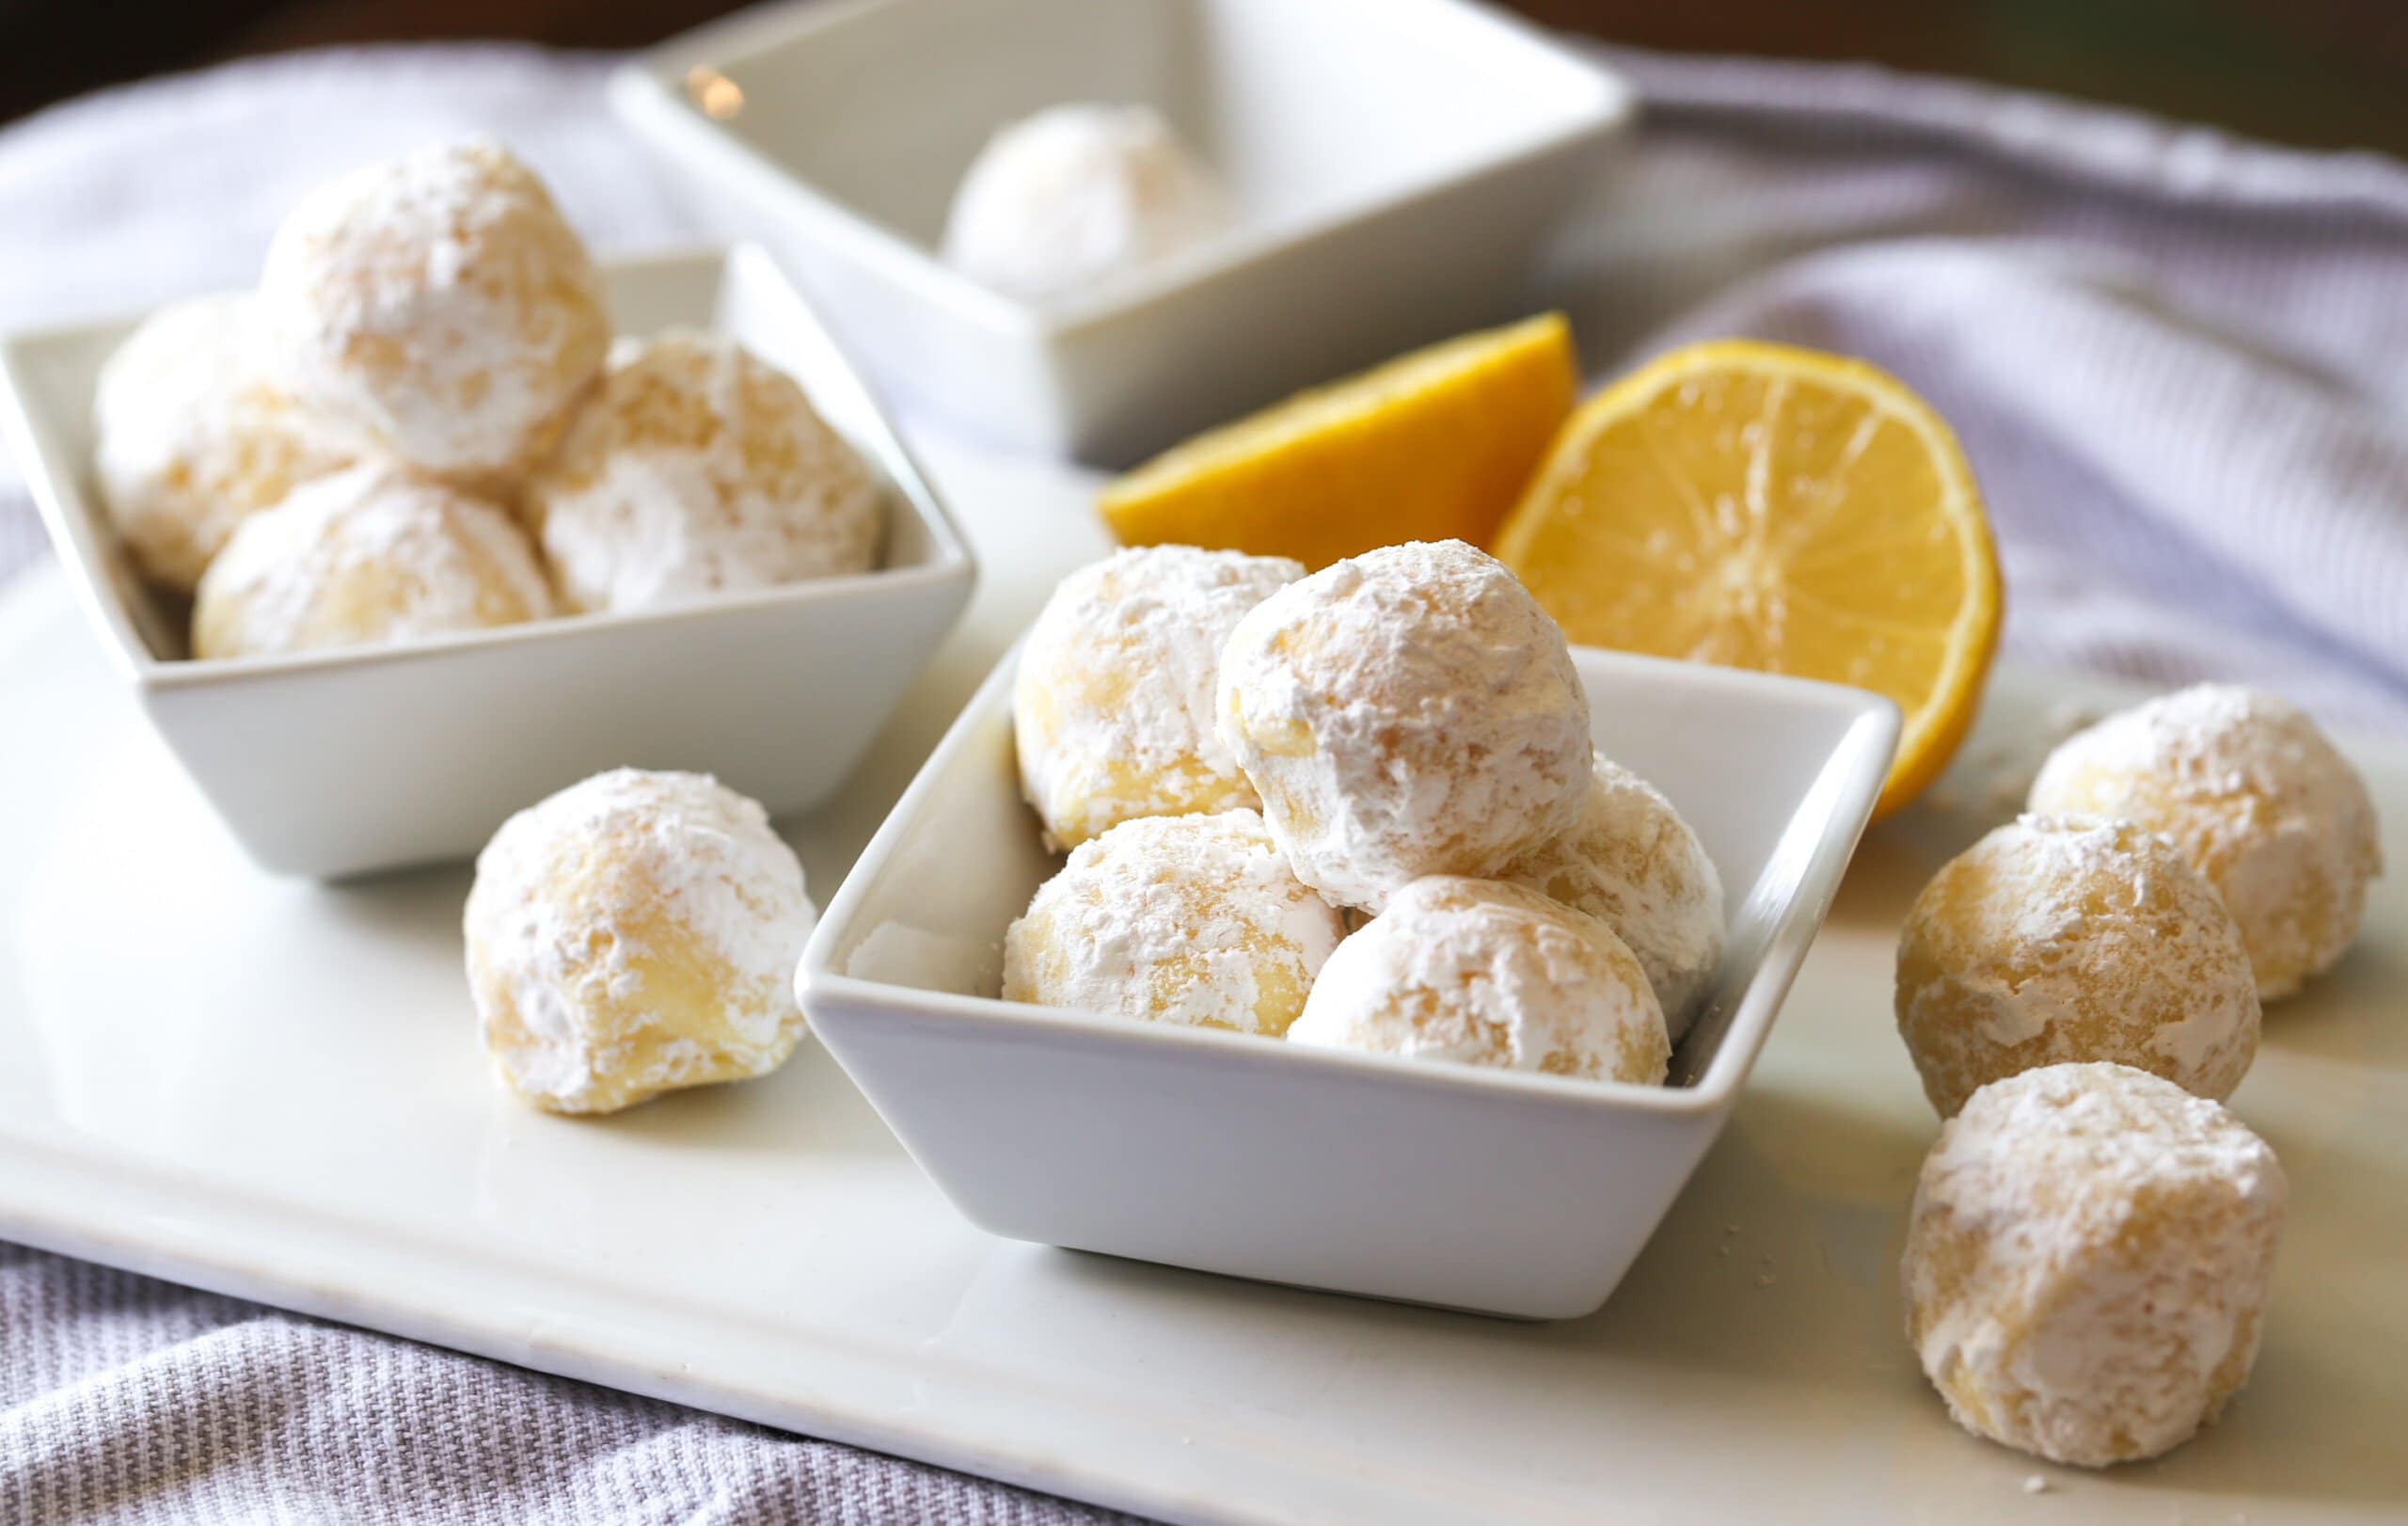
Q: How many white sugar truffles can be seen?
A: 14